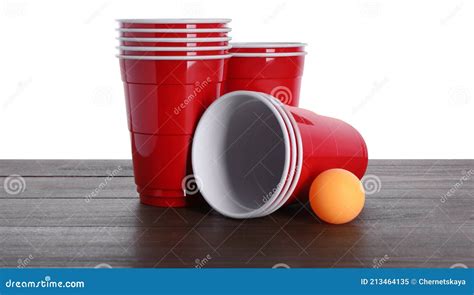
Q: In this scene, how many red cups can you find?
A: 10